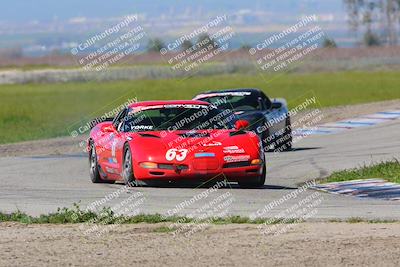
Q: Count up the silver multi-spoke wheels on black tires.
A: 2